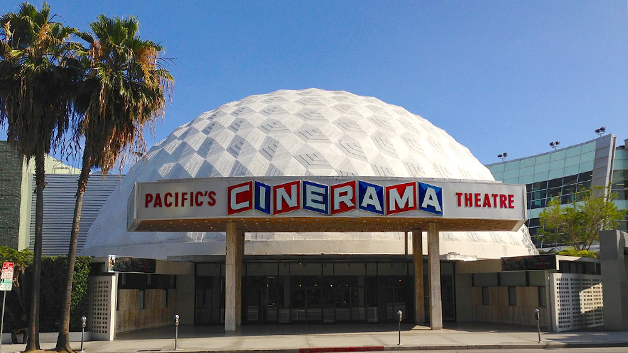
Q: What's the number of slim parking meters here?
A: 4